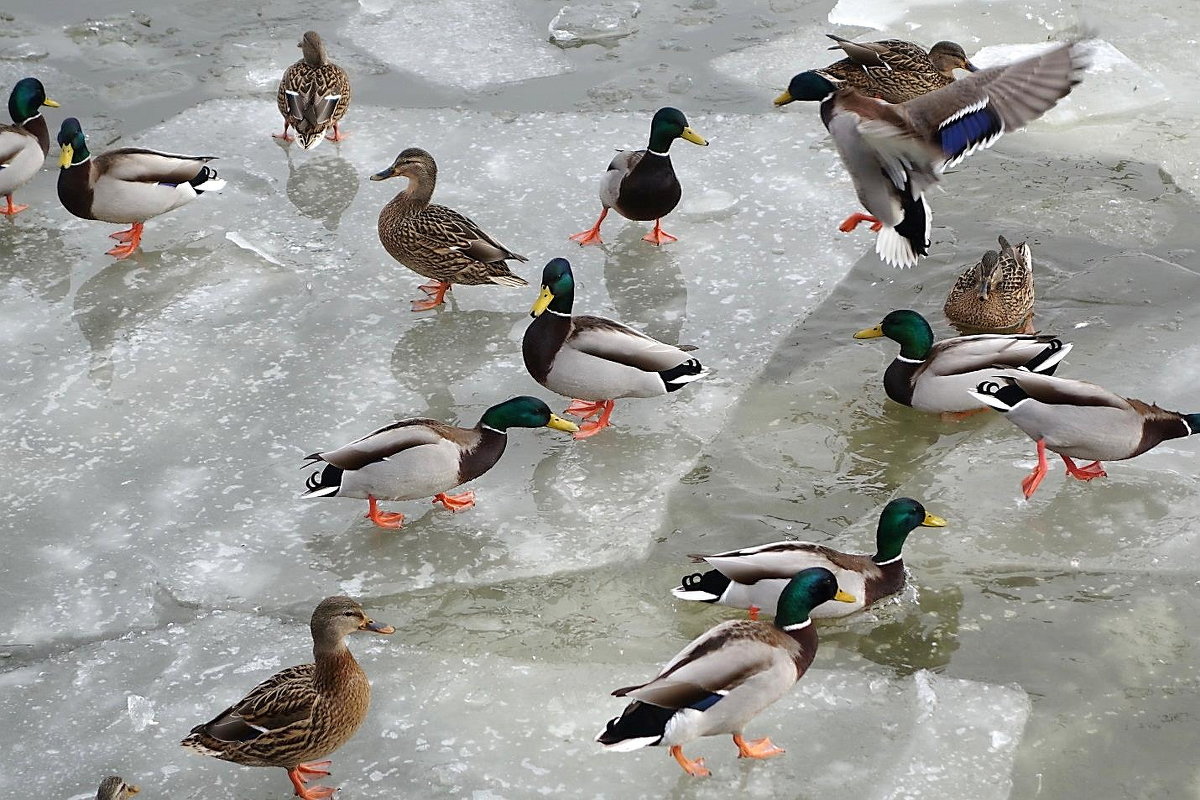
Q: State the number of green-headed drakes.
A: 10